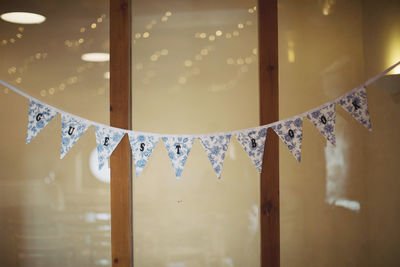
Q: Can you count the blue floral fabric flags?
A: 10